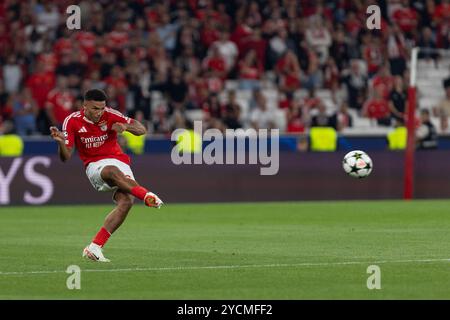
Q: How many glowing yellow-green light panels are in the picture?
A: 5